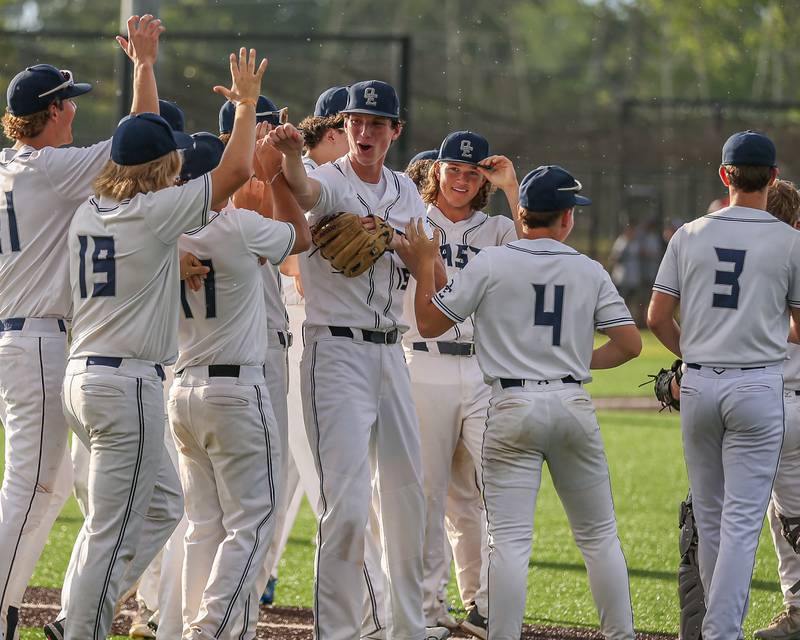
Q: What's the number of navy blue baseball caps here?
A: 11